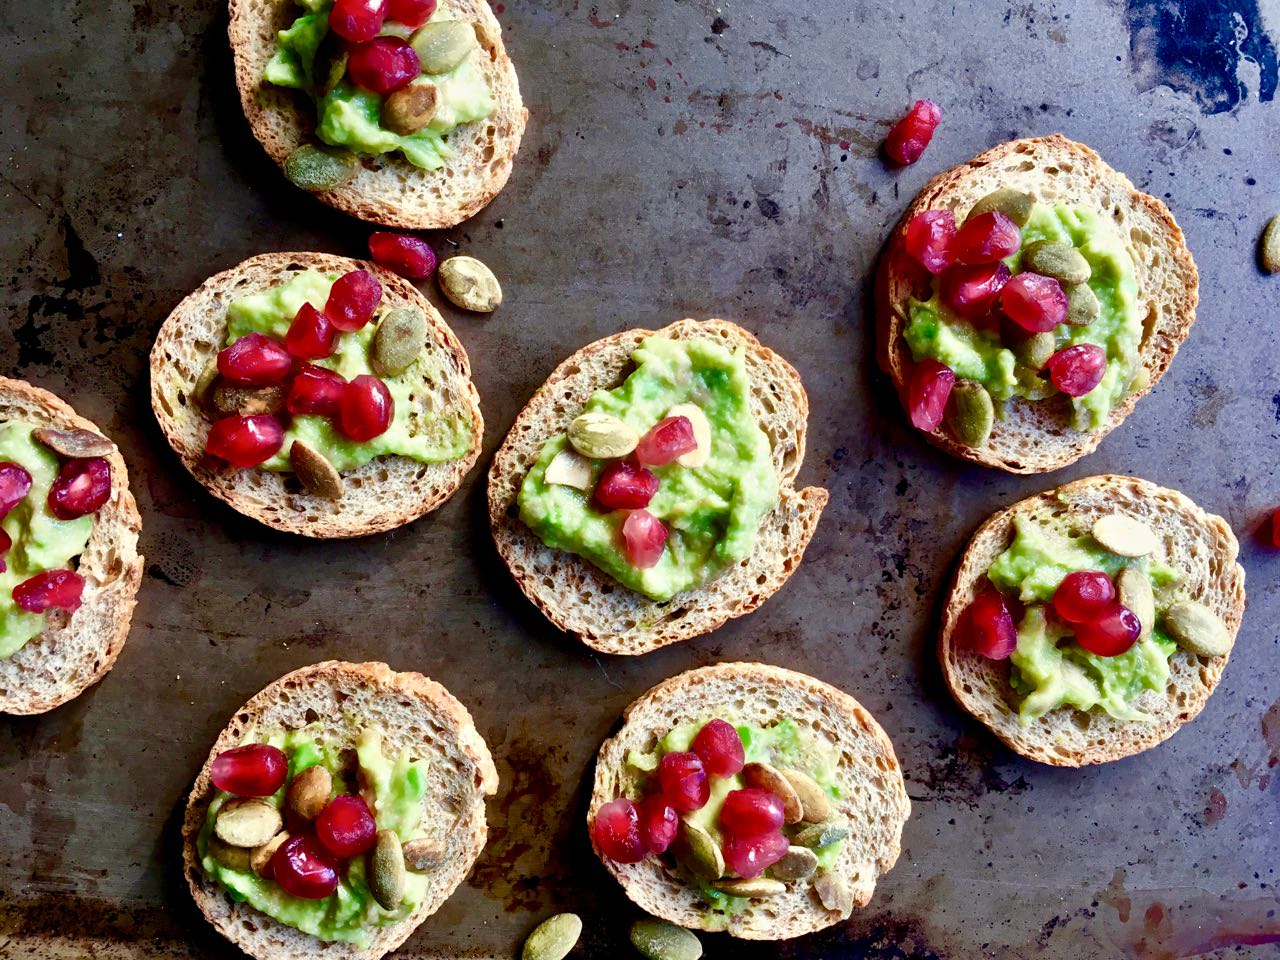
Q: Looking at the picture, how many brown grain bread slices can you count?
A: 8